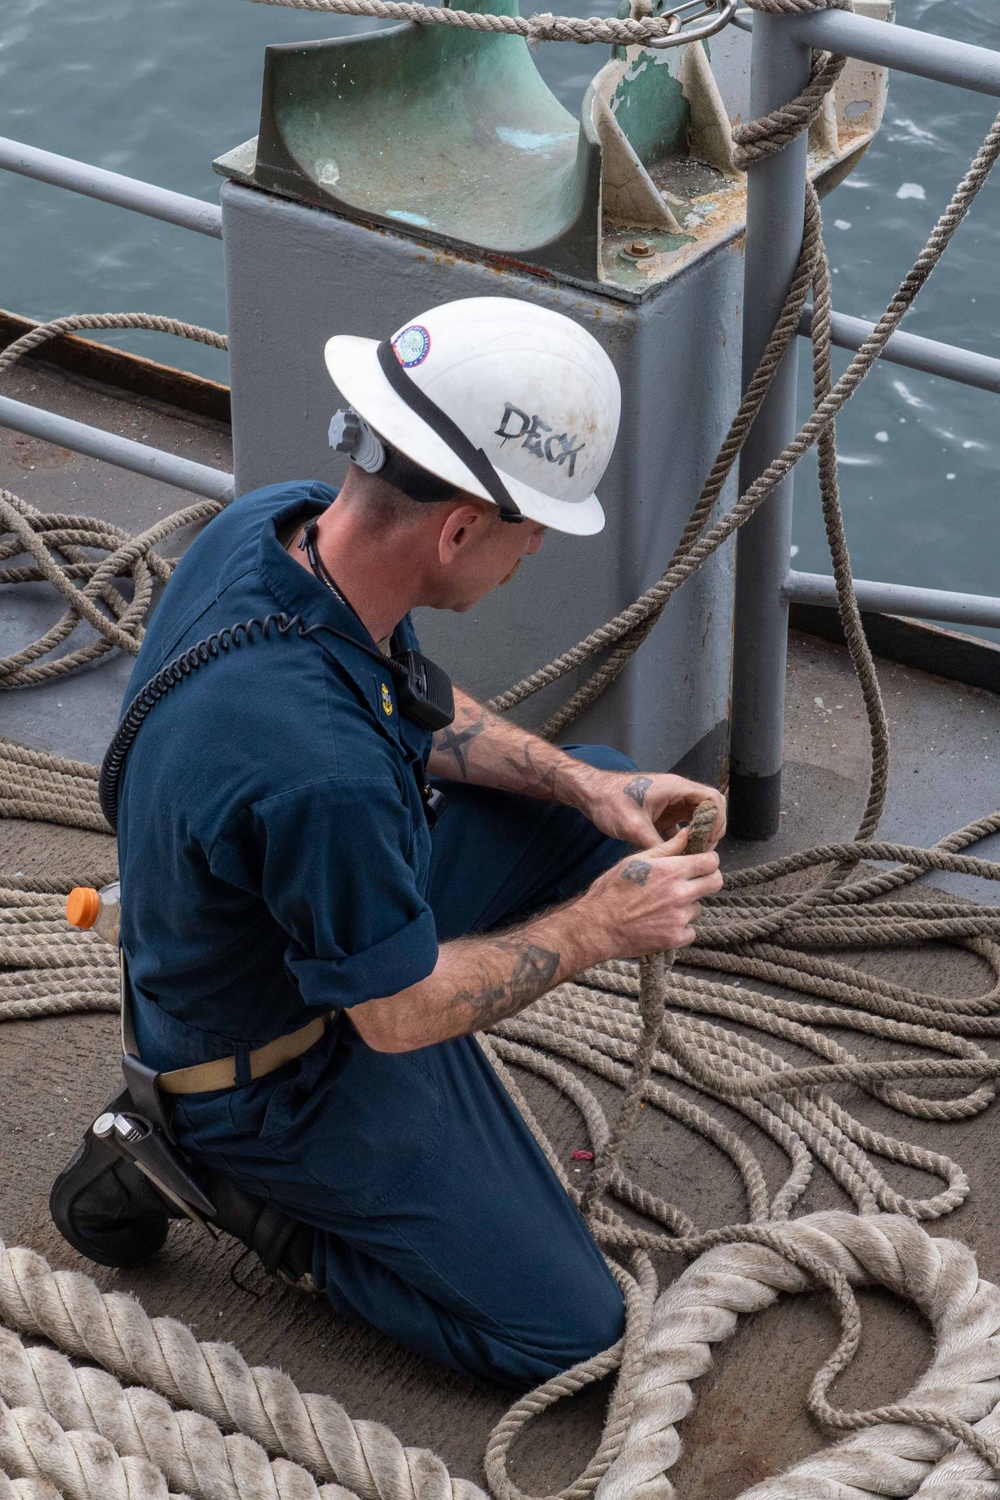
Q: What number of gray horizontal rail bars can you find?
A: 5